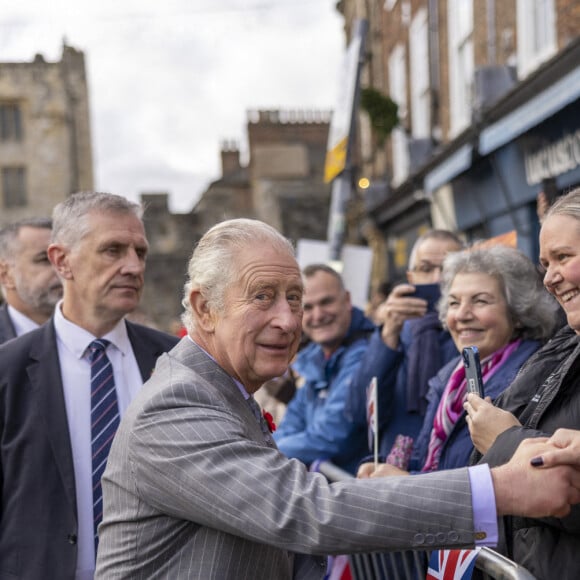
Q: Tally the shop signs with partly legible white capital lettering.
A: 1